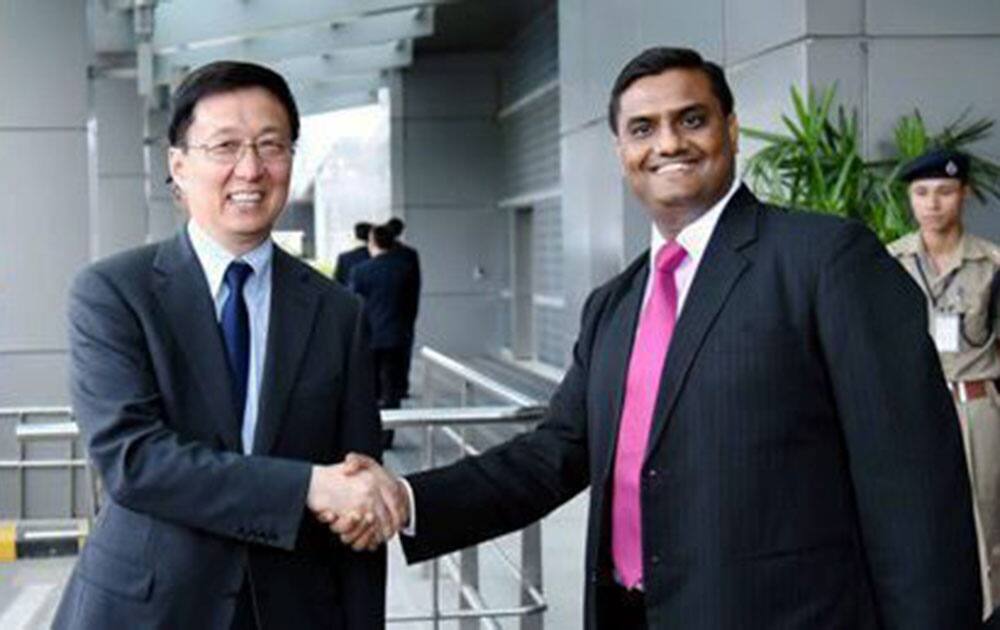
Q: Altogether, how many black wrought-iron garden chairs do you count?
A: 0